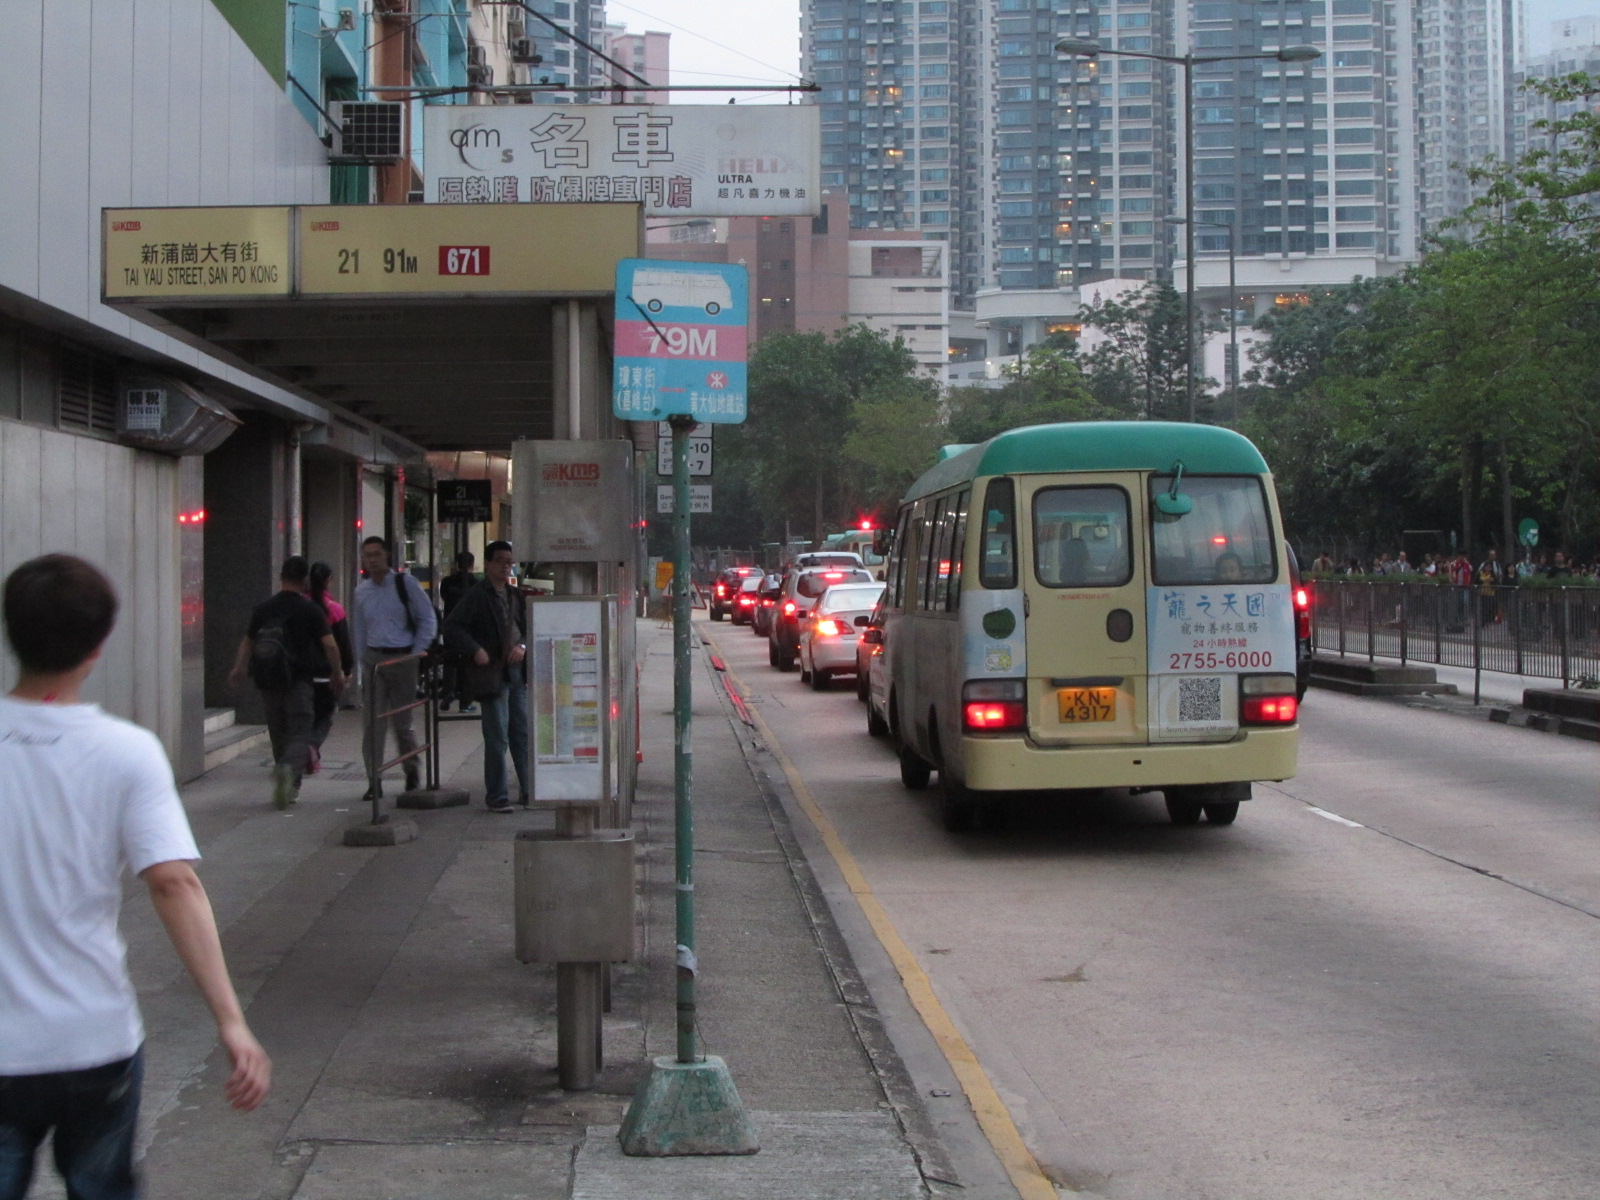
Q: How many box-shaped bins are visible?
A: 1